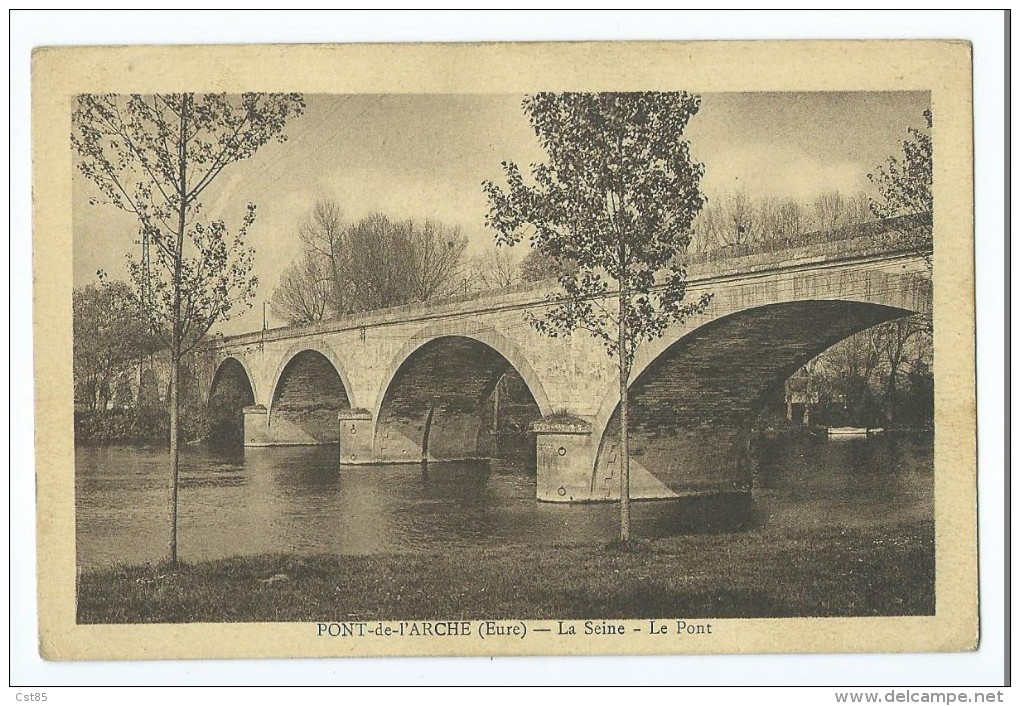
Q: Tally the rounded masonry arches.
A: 4